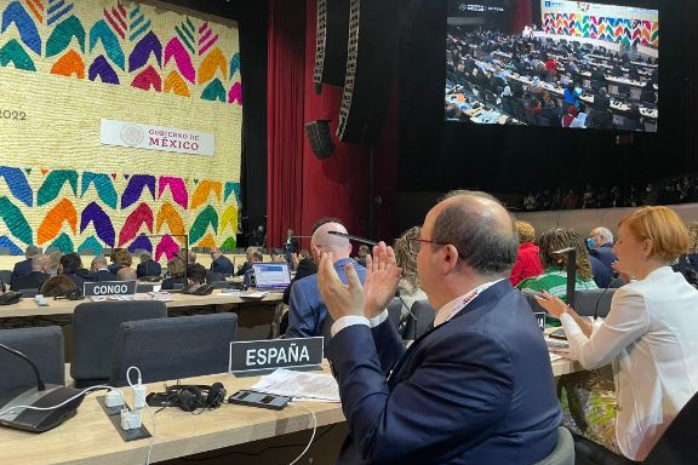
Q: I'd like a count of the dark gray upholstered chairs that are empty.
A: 3